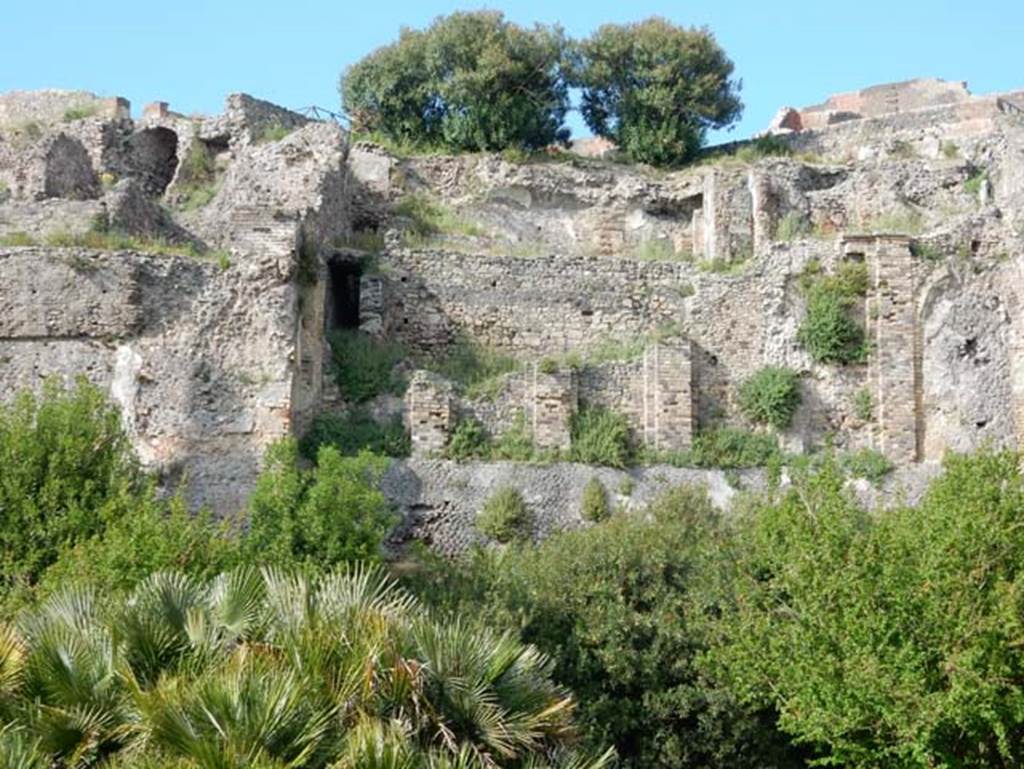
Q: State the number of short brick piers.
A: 3